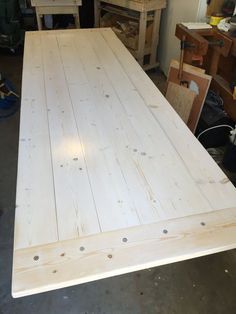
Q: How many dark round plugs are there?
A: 5